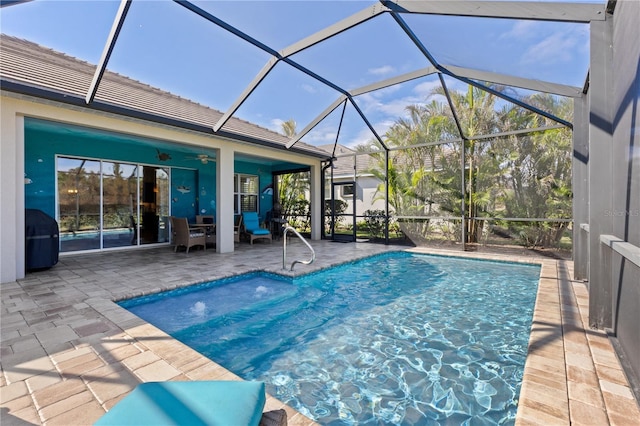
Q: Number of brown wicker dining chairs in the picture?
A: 4